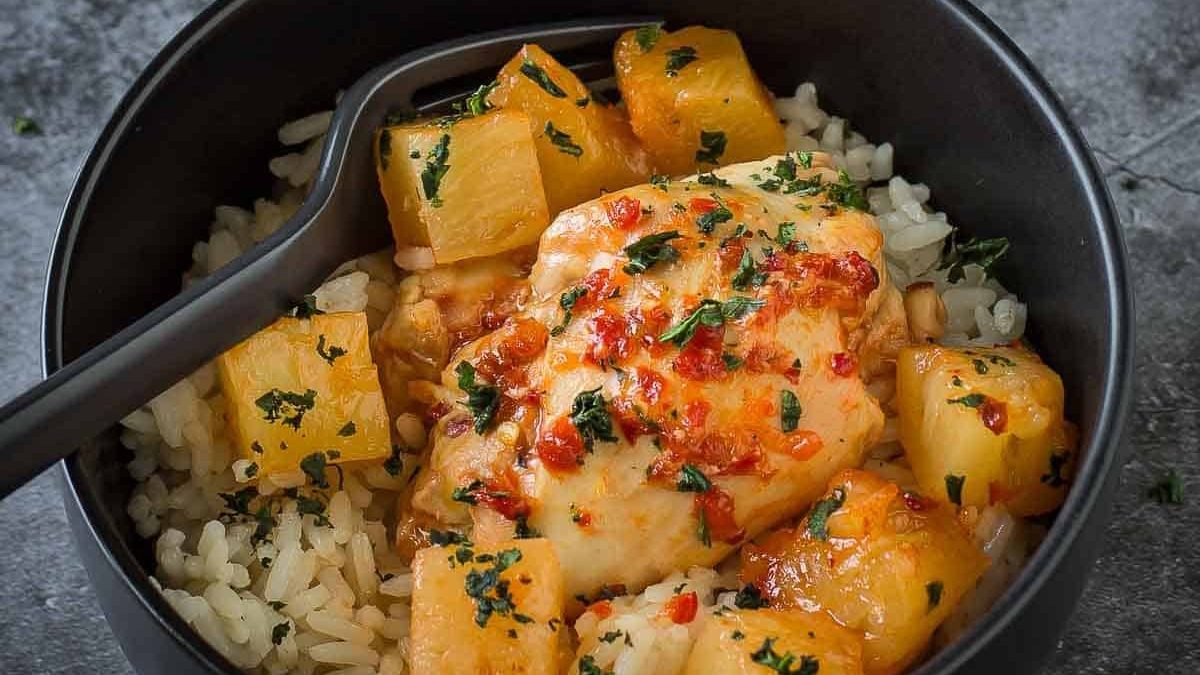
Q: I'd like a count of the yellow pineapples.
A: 8